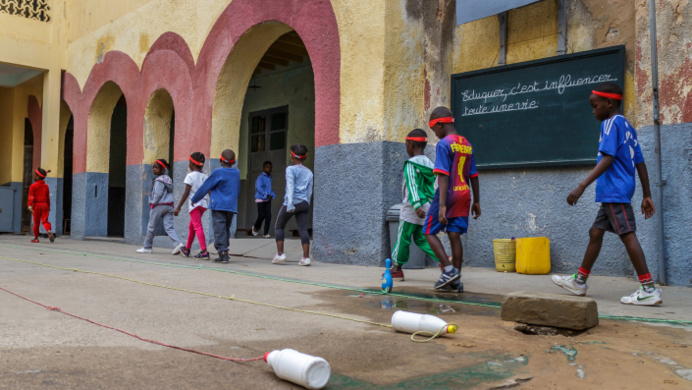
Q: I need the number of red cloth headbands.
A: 8